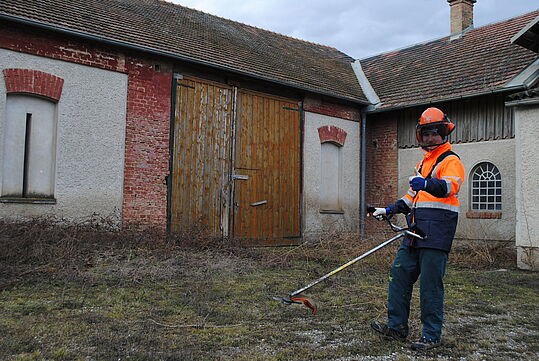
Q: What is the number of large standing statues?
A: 0